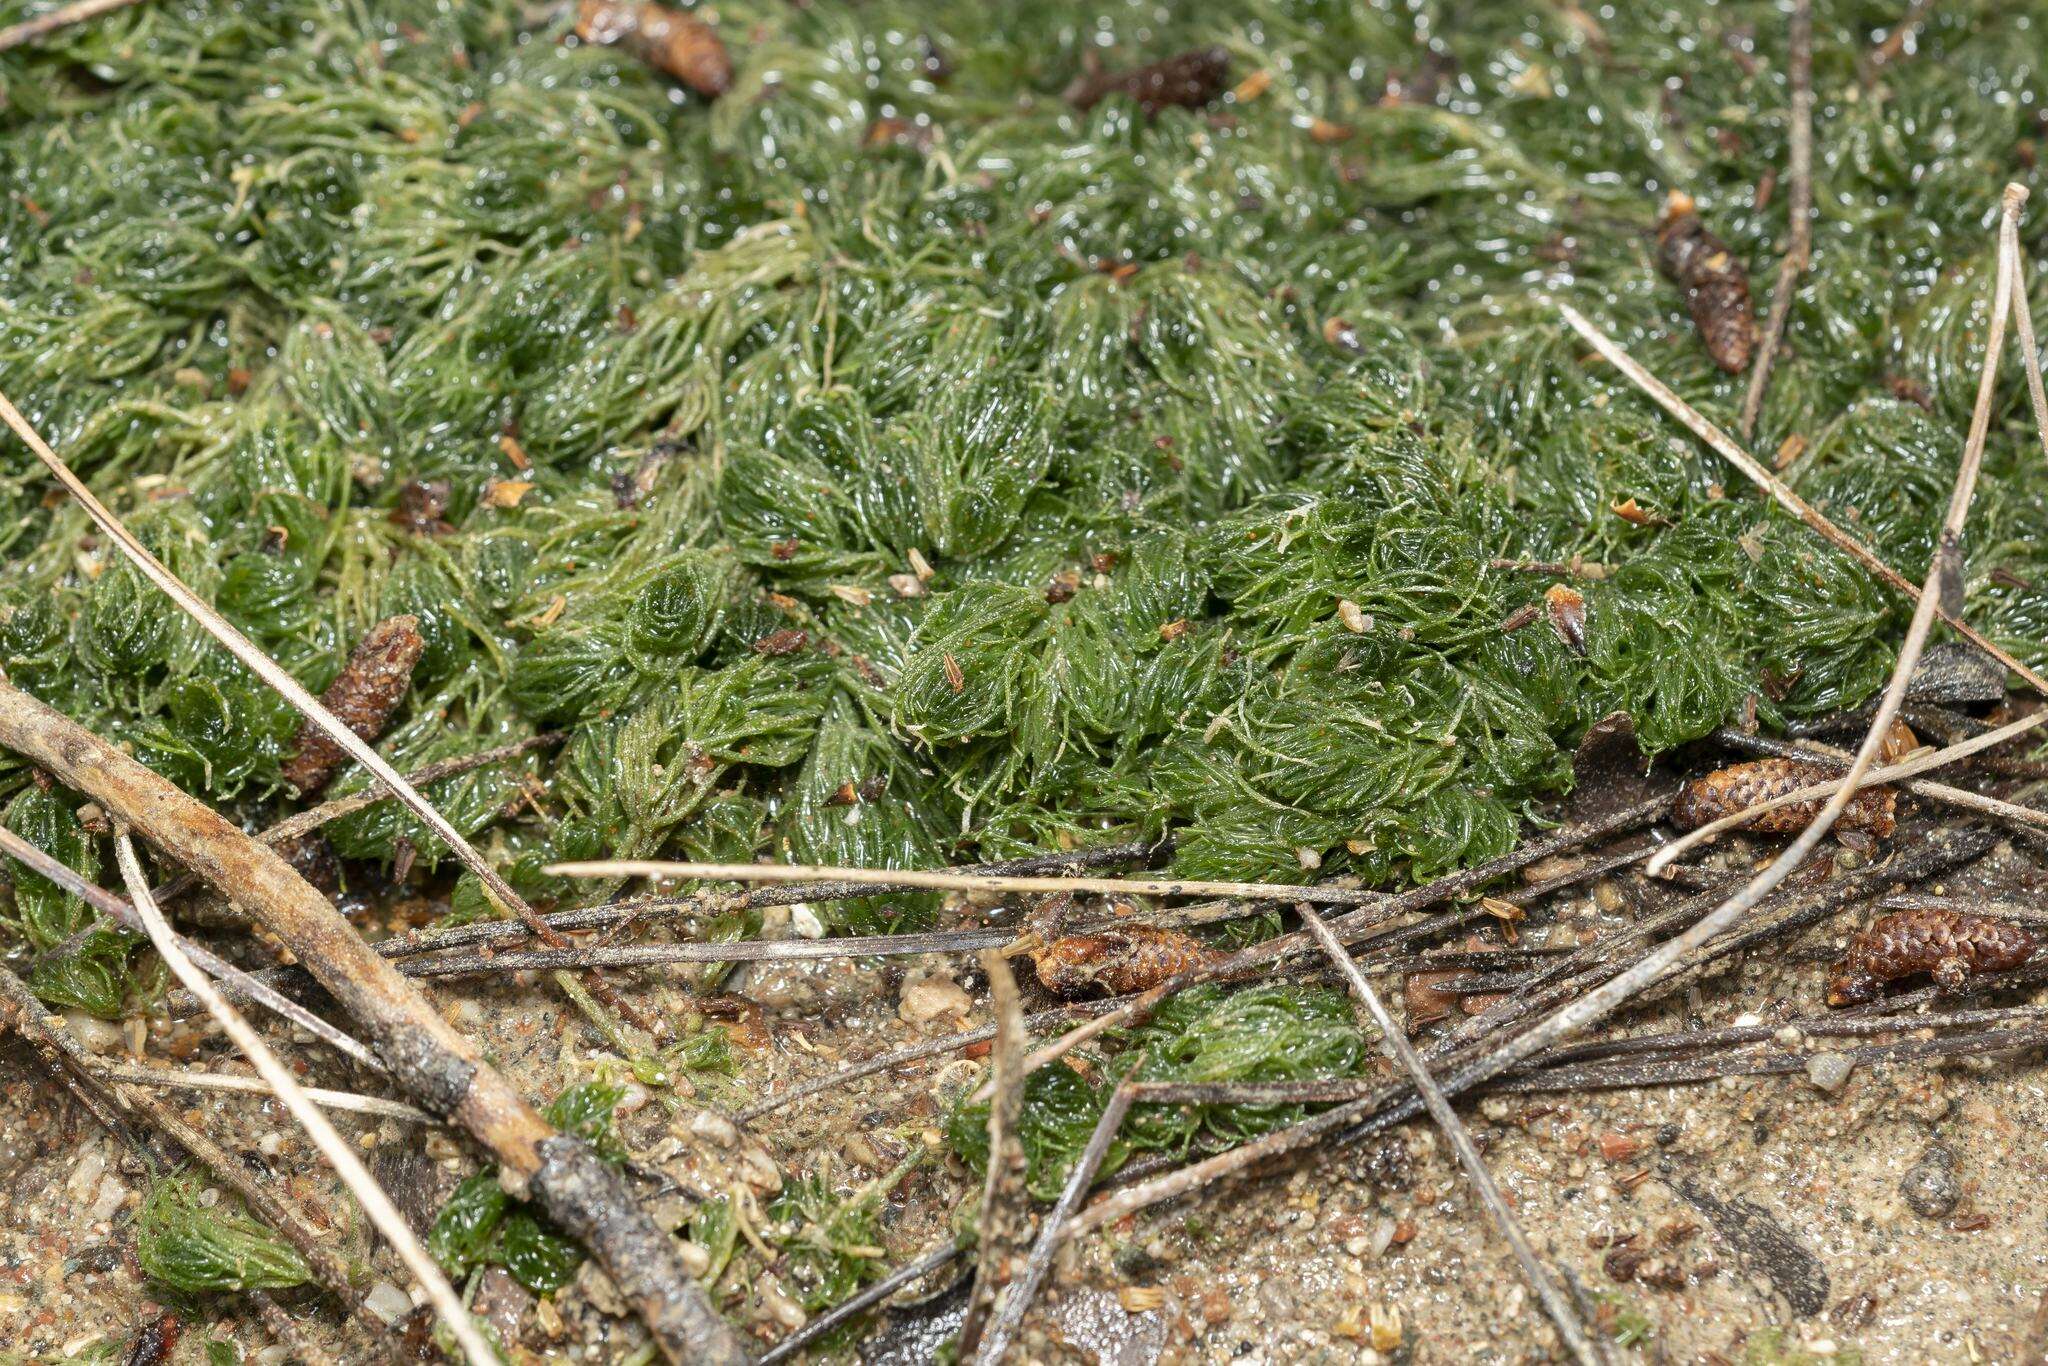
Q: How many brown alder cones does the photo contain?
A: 7